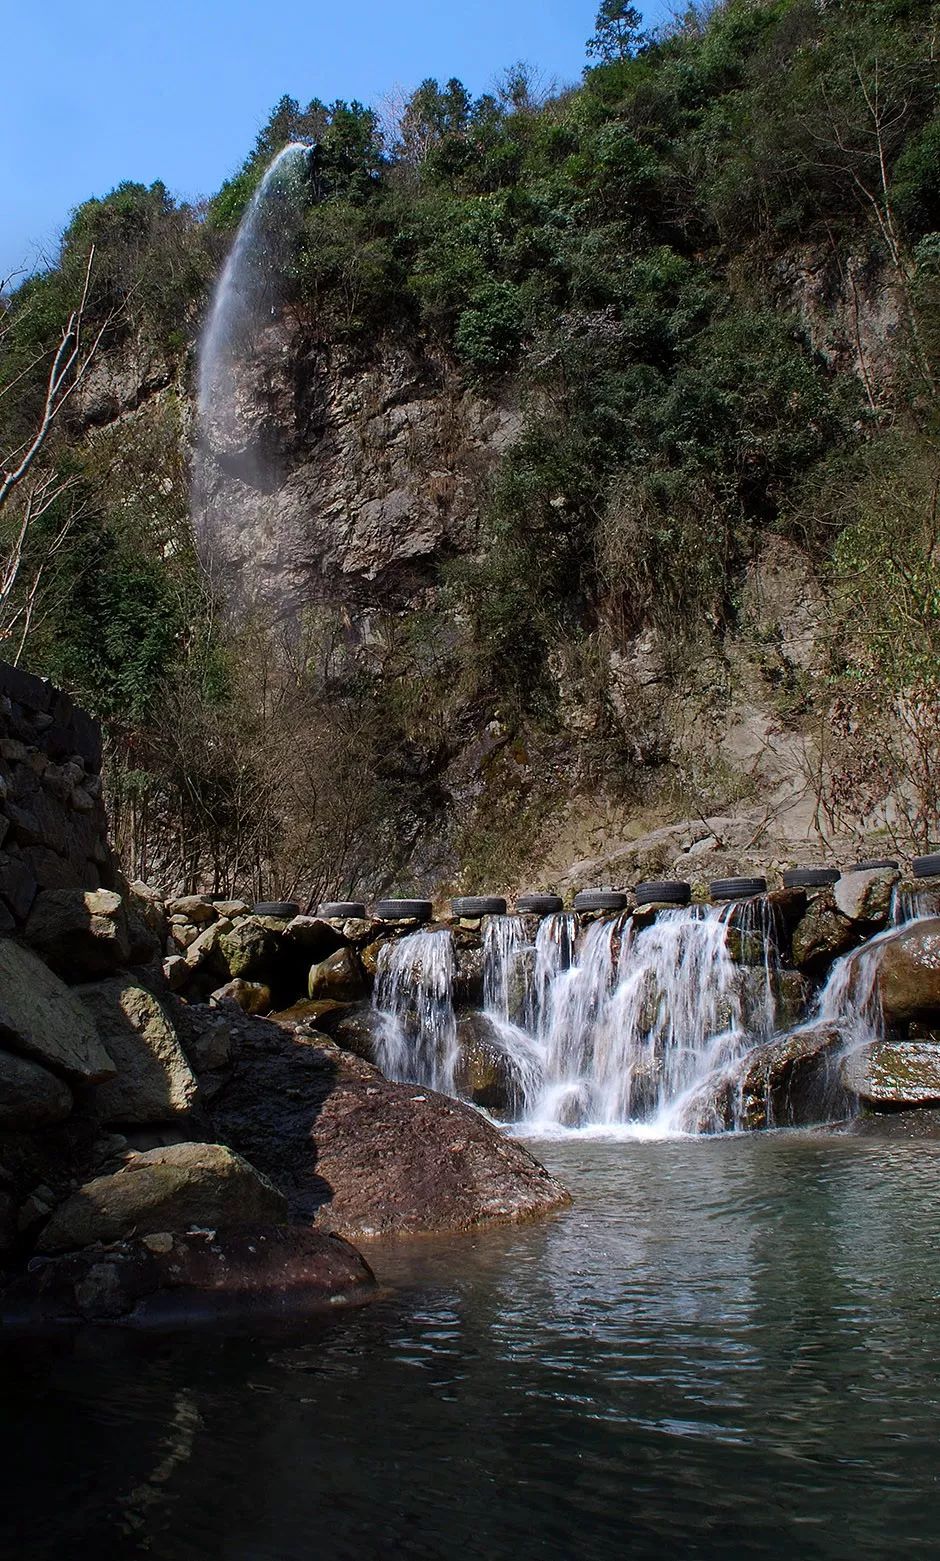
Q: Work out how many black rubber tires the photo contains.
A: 11